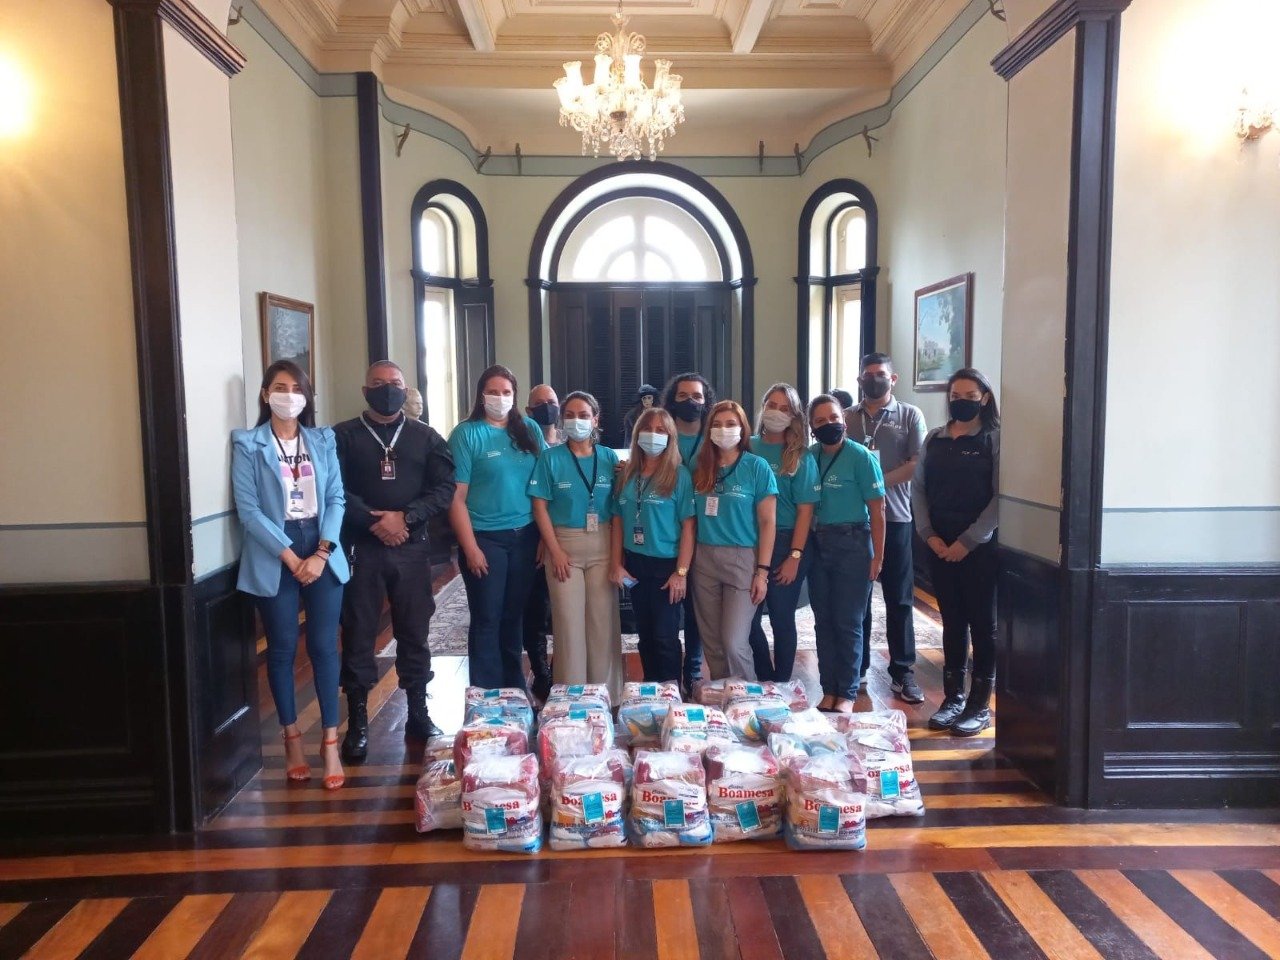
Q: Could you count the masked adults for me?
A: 12